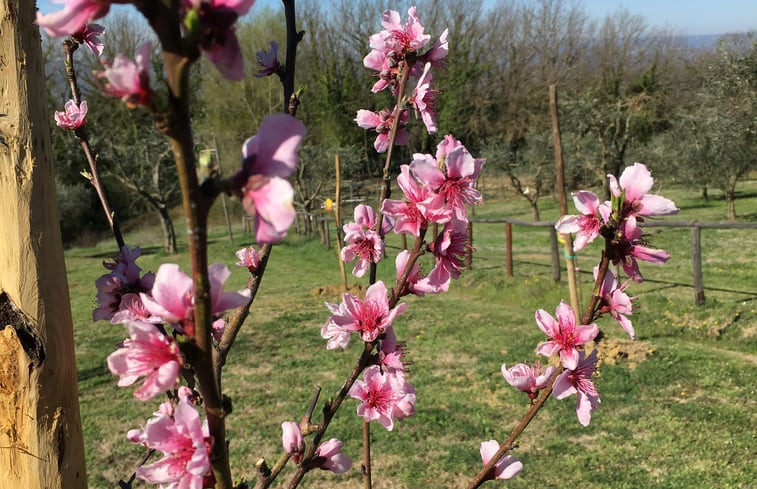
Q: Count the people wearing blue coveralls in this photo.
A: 0